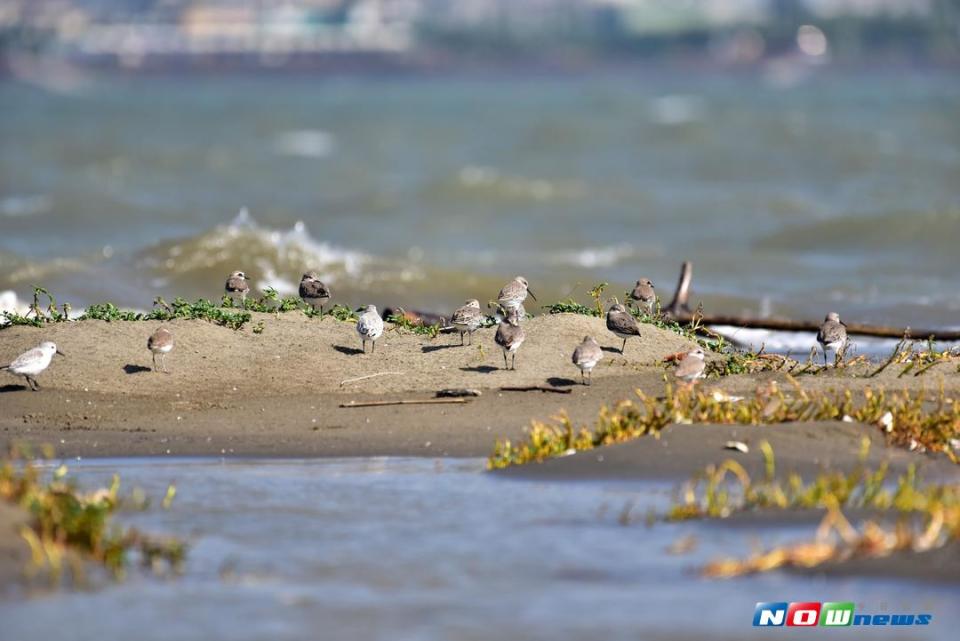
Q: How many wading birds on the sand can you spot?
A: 13